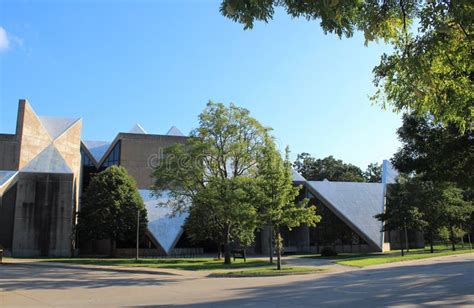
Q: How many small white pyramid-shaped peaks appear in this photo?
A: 2